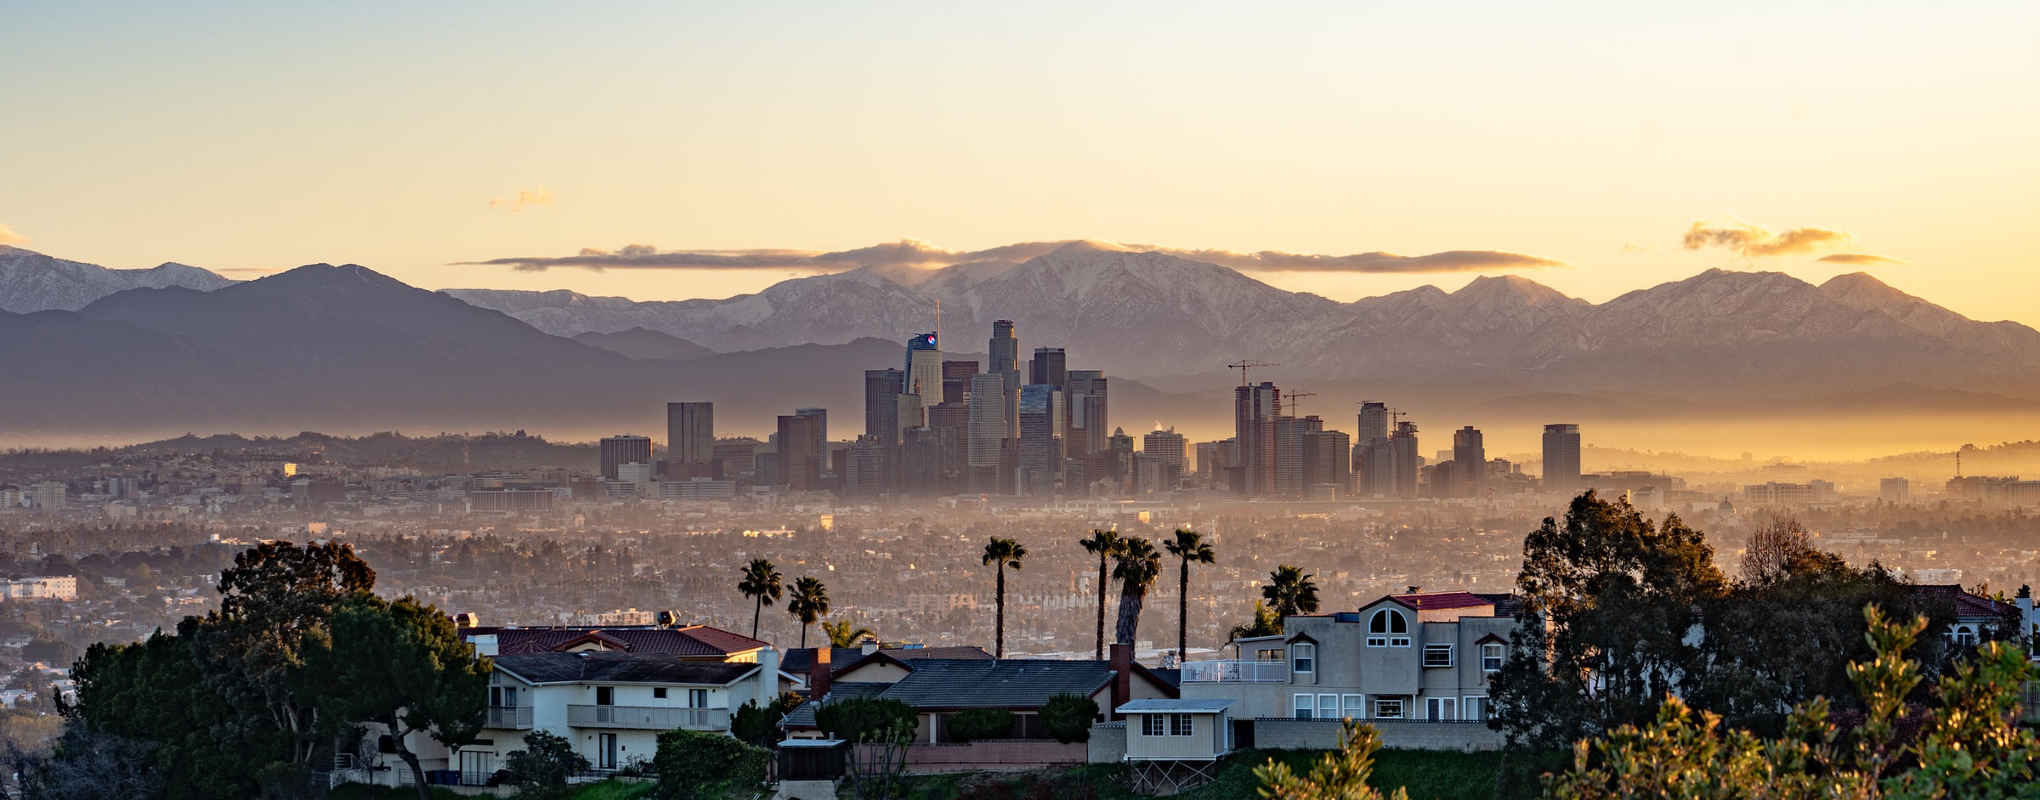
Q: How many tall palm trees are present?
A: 7